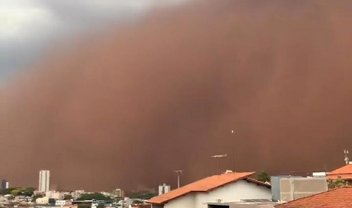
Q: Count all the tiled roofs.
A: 3